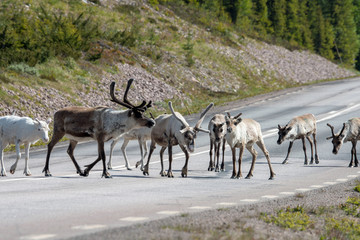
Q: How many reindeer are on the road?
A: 8